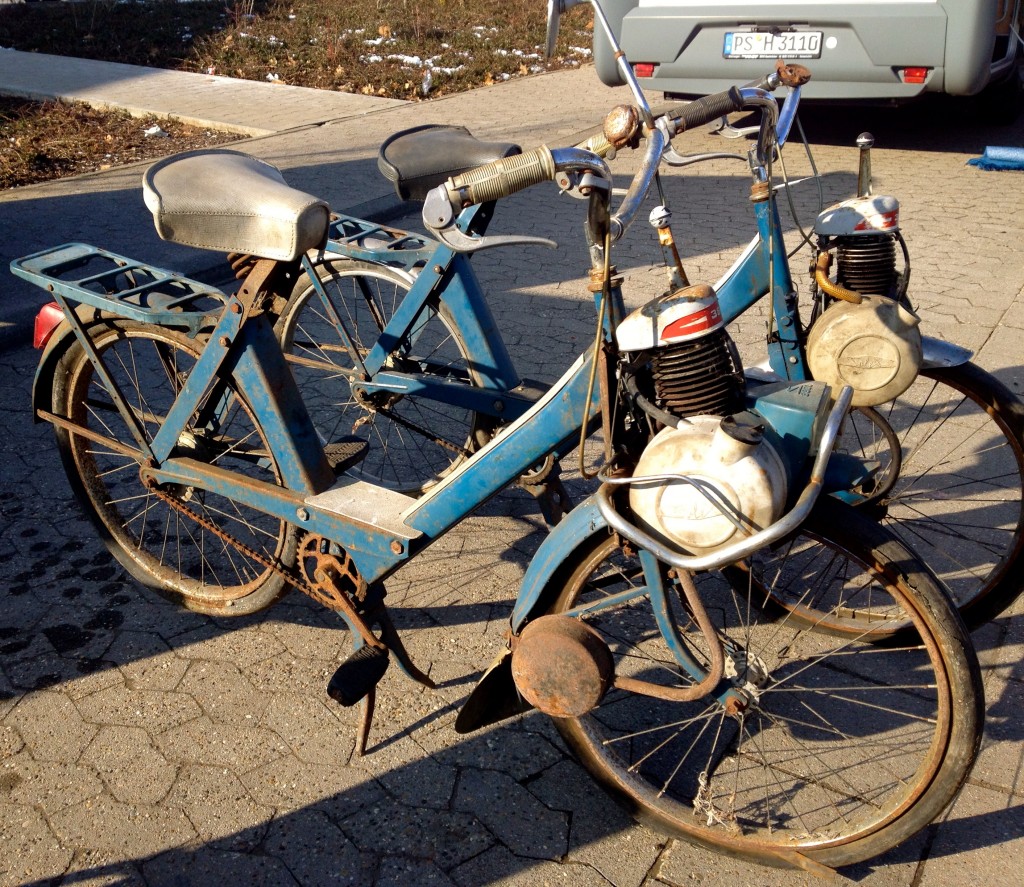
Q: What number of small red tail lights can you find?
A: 3